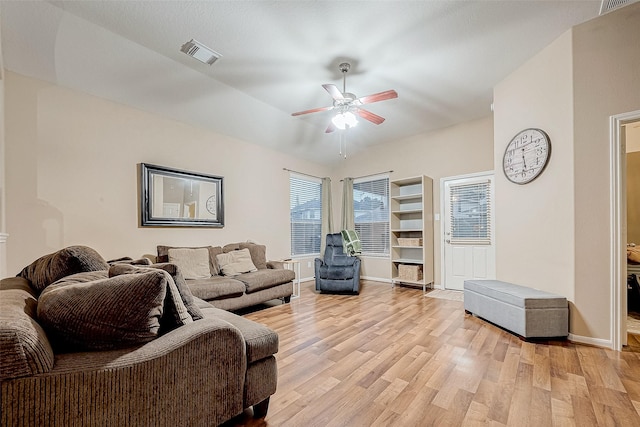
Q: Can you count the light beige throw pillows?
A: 2